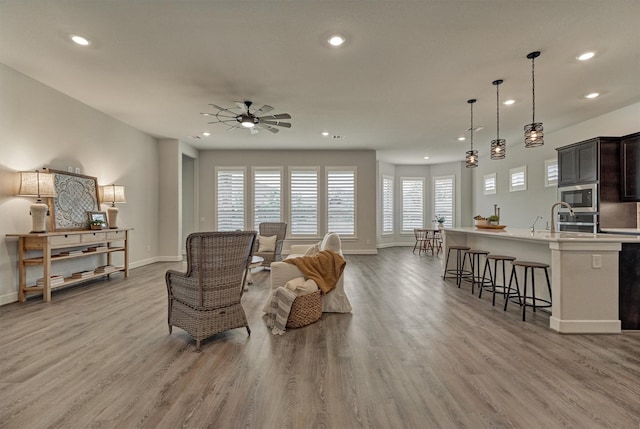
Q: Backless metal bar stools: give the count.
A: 4